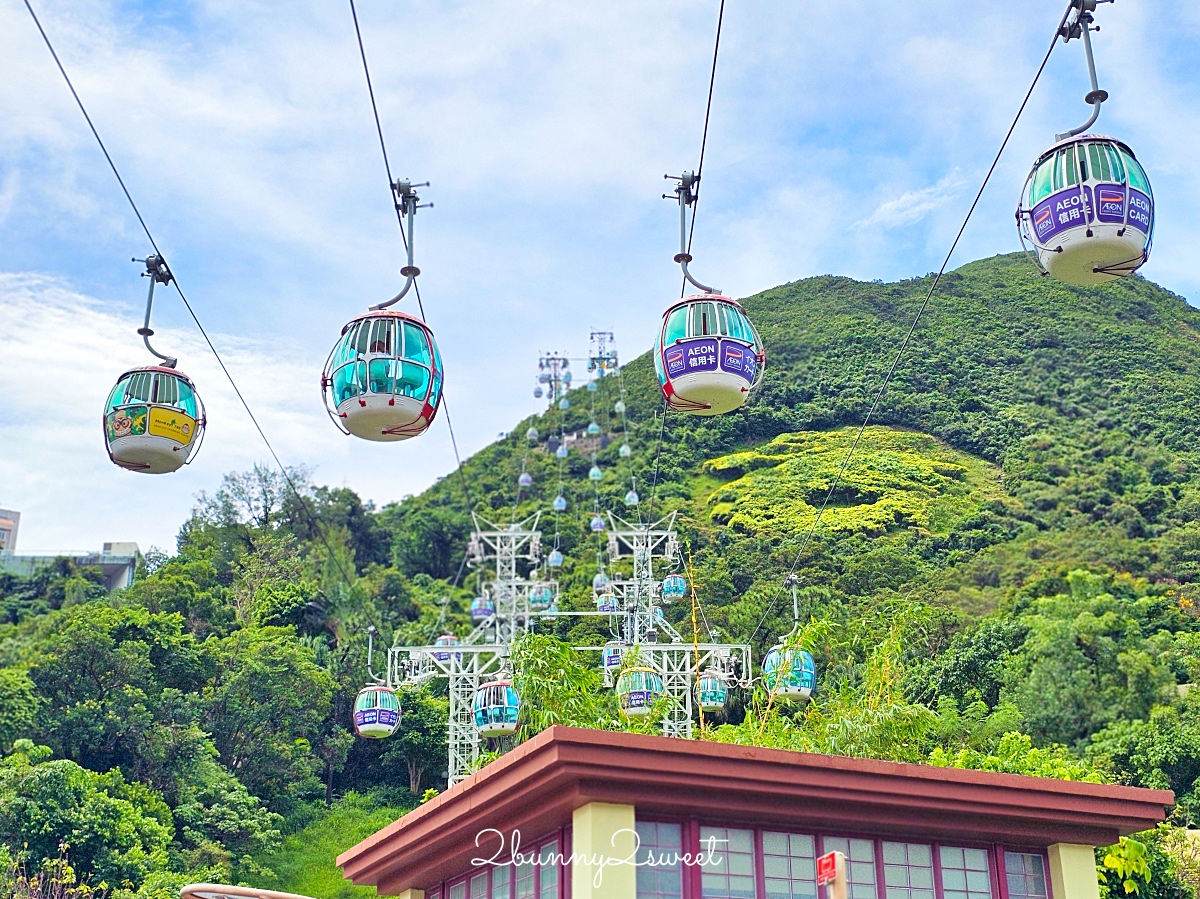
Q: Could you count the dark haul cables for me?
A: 4